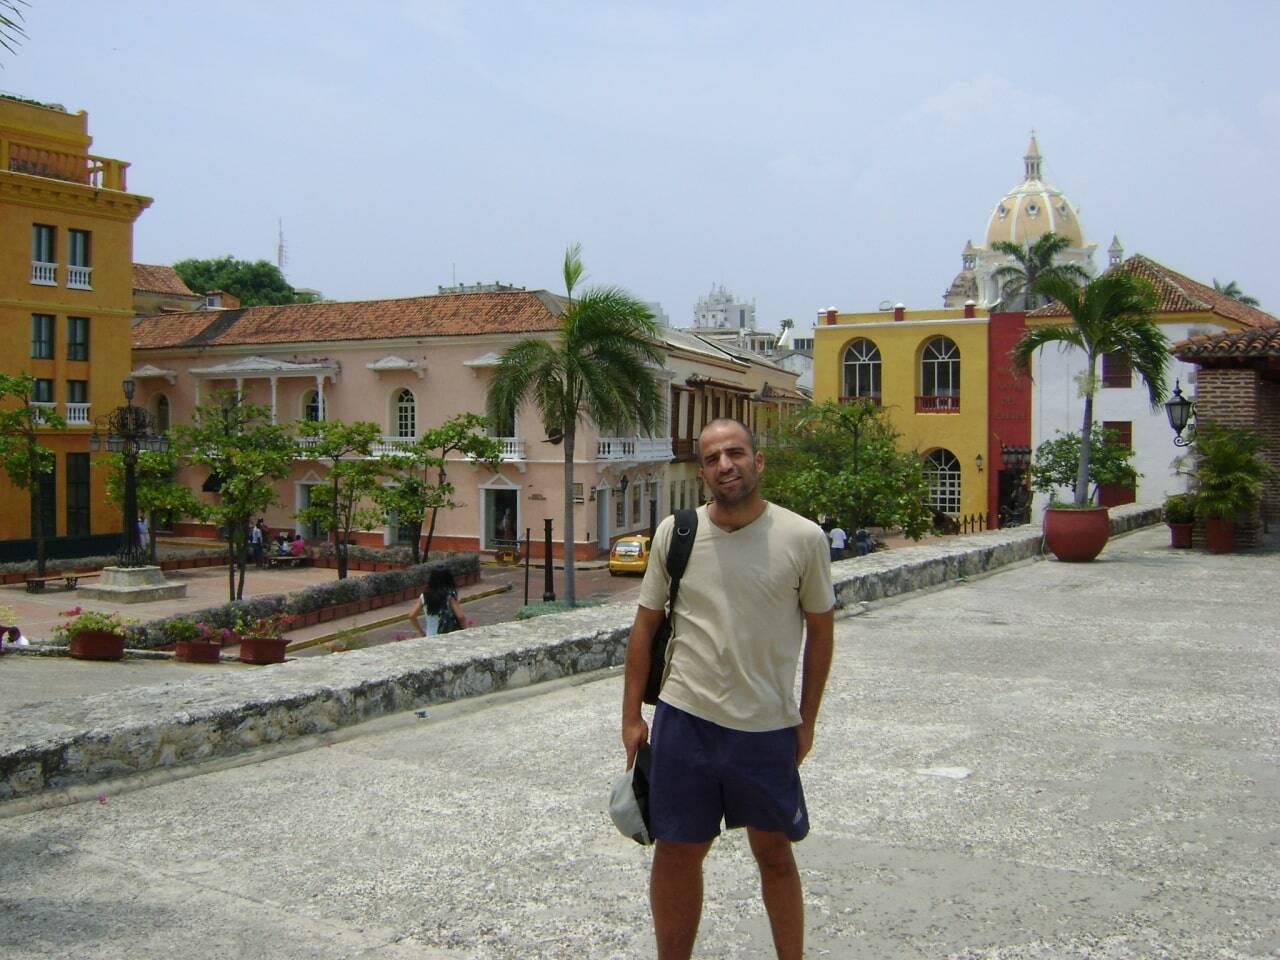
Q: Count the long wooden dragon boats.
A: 0